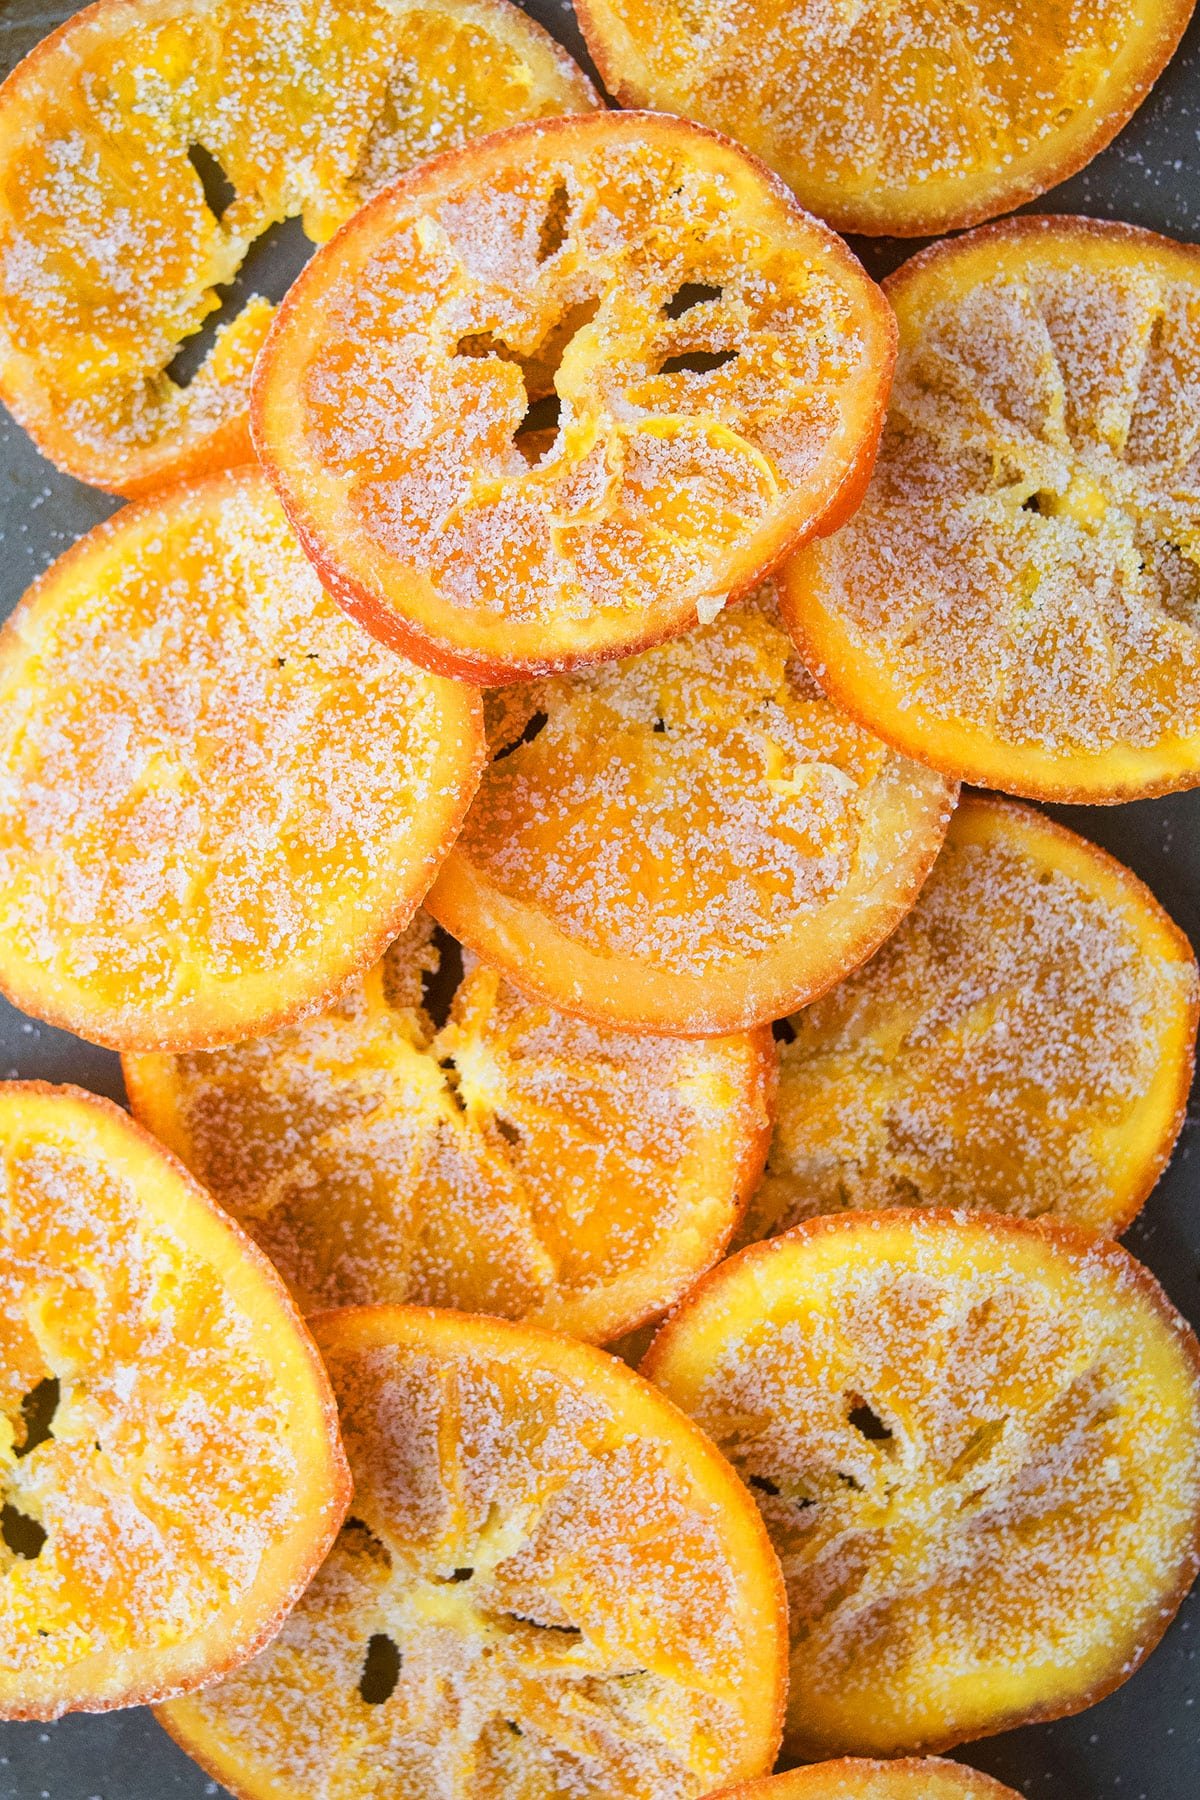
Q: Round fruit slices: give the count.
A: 12